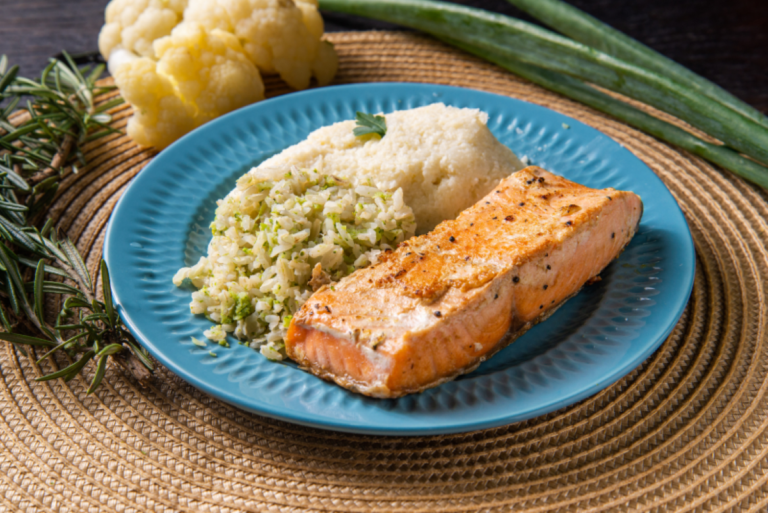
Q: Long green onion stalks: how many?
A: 3